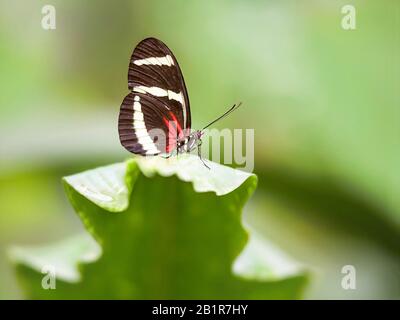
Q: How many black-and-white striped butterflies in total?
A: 1